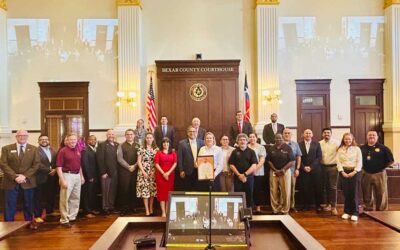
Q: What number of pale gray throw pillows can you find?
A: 0